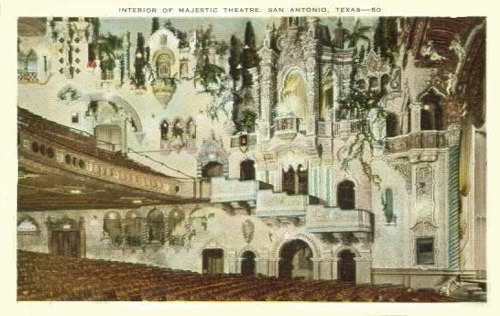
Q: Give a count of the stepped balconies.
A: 3